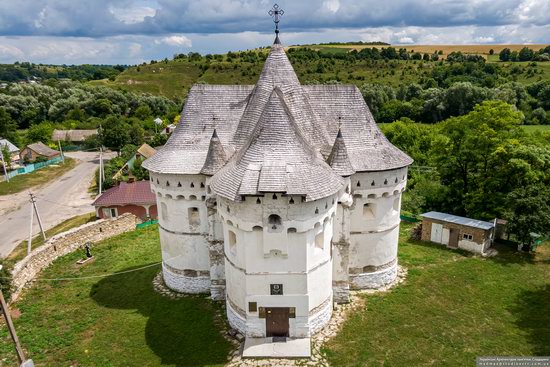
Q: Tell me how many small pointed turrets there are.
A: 2